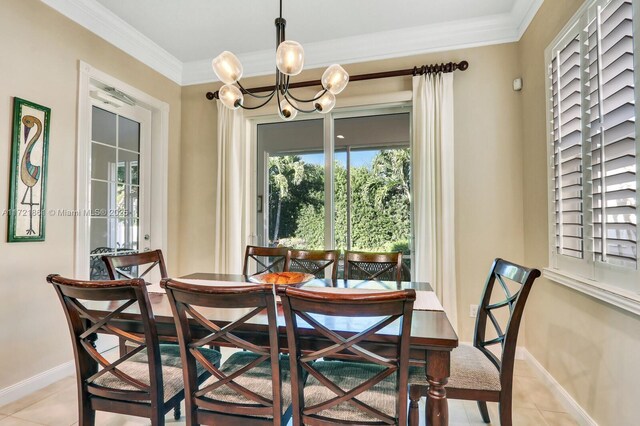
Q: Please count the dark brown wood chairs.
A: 8